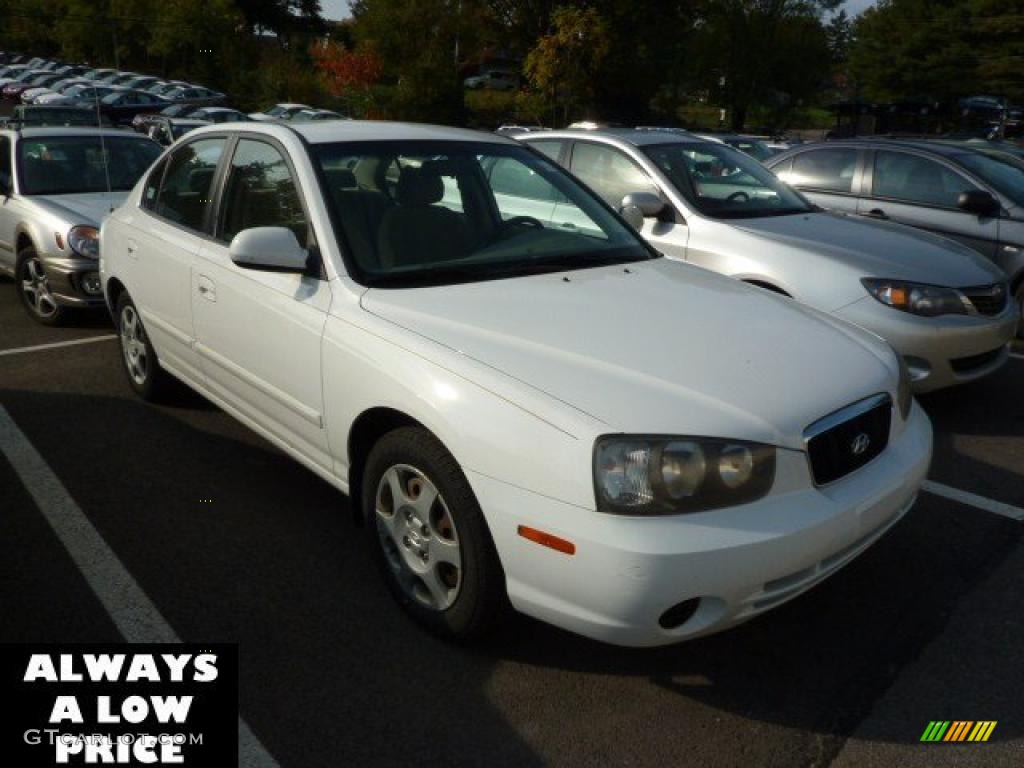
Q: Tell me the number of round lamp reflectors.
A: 2